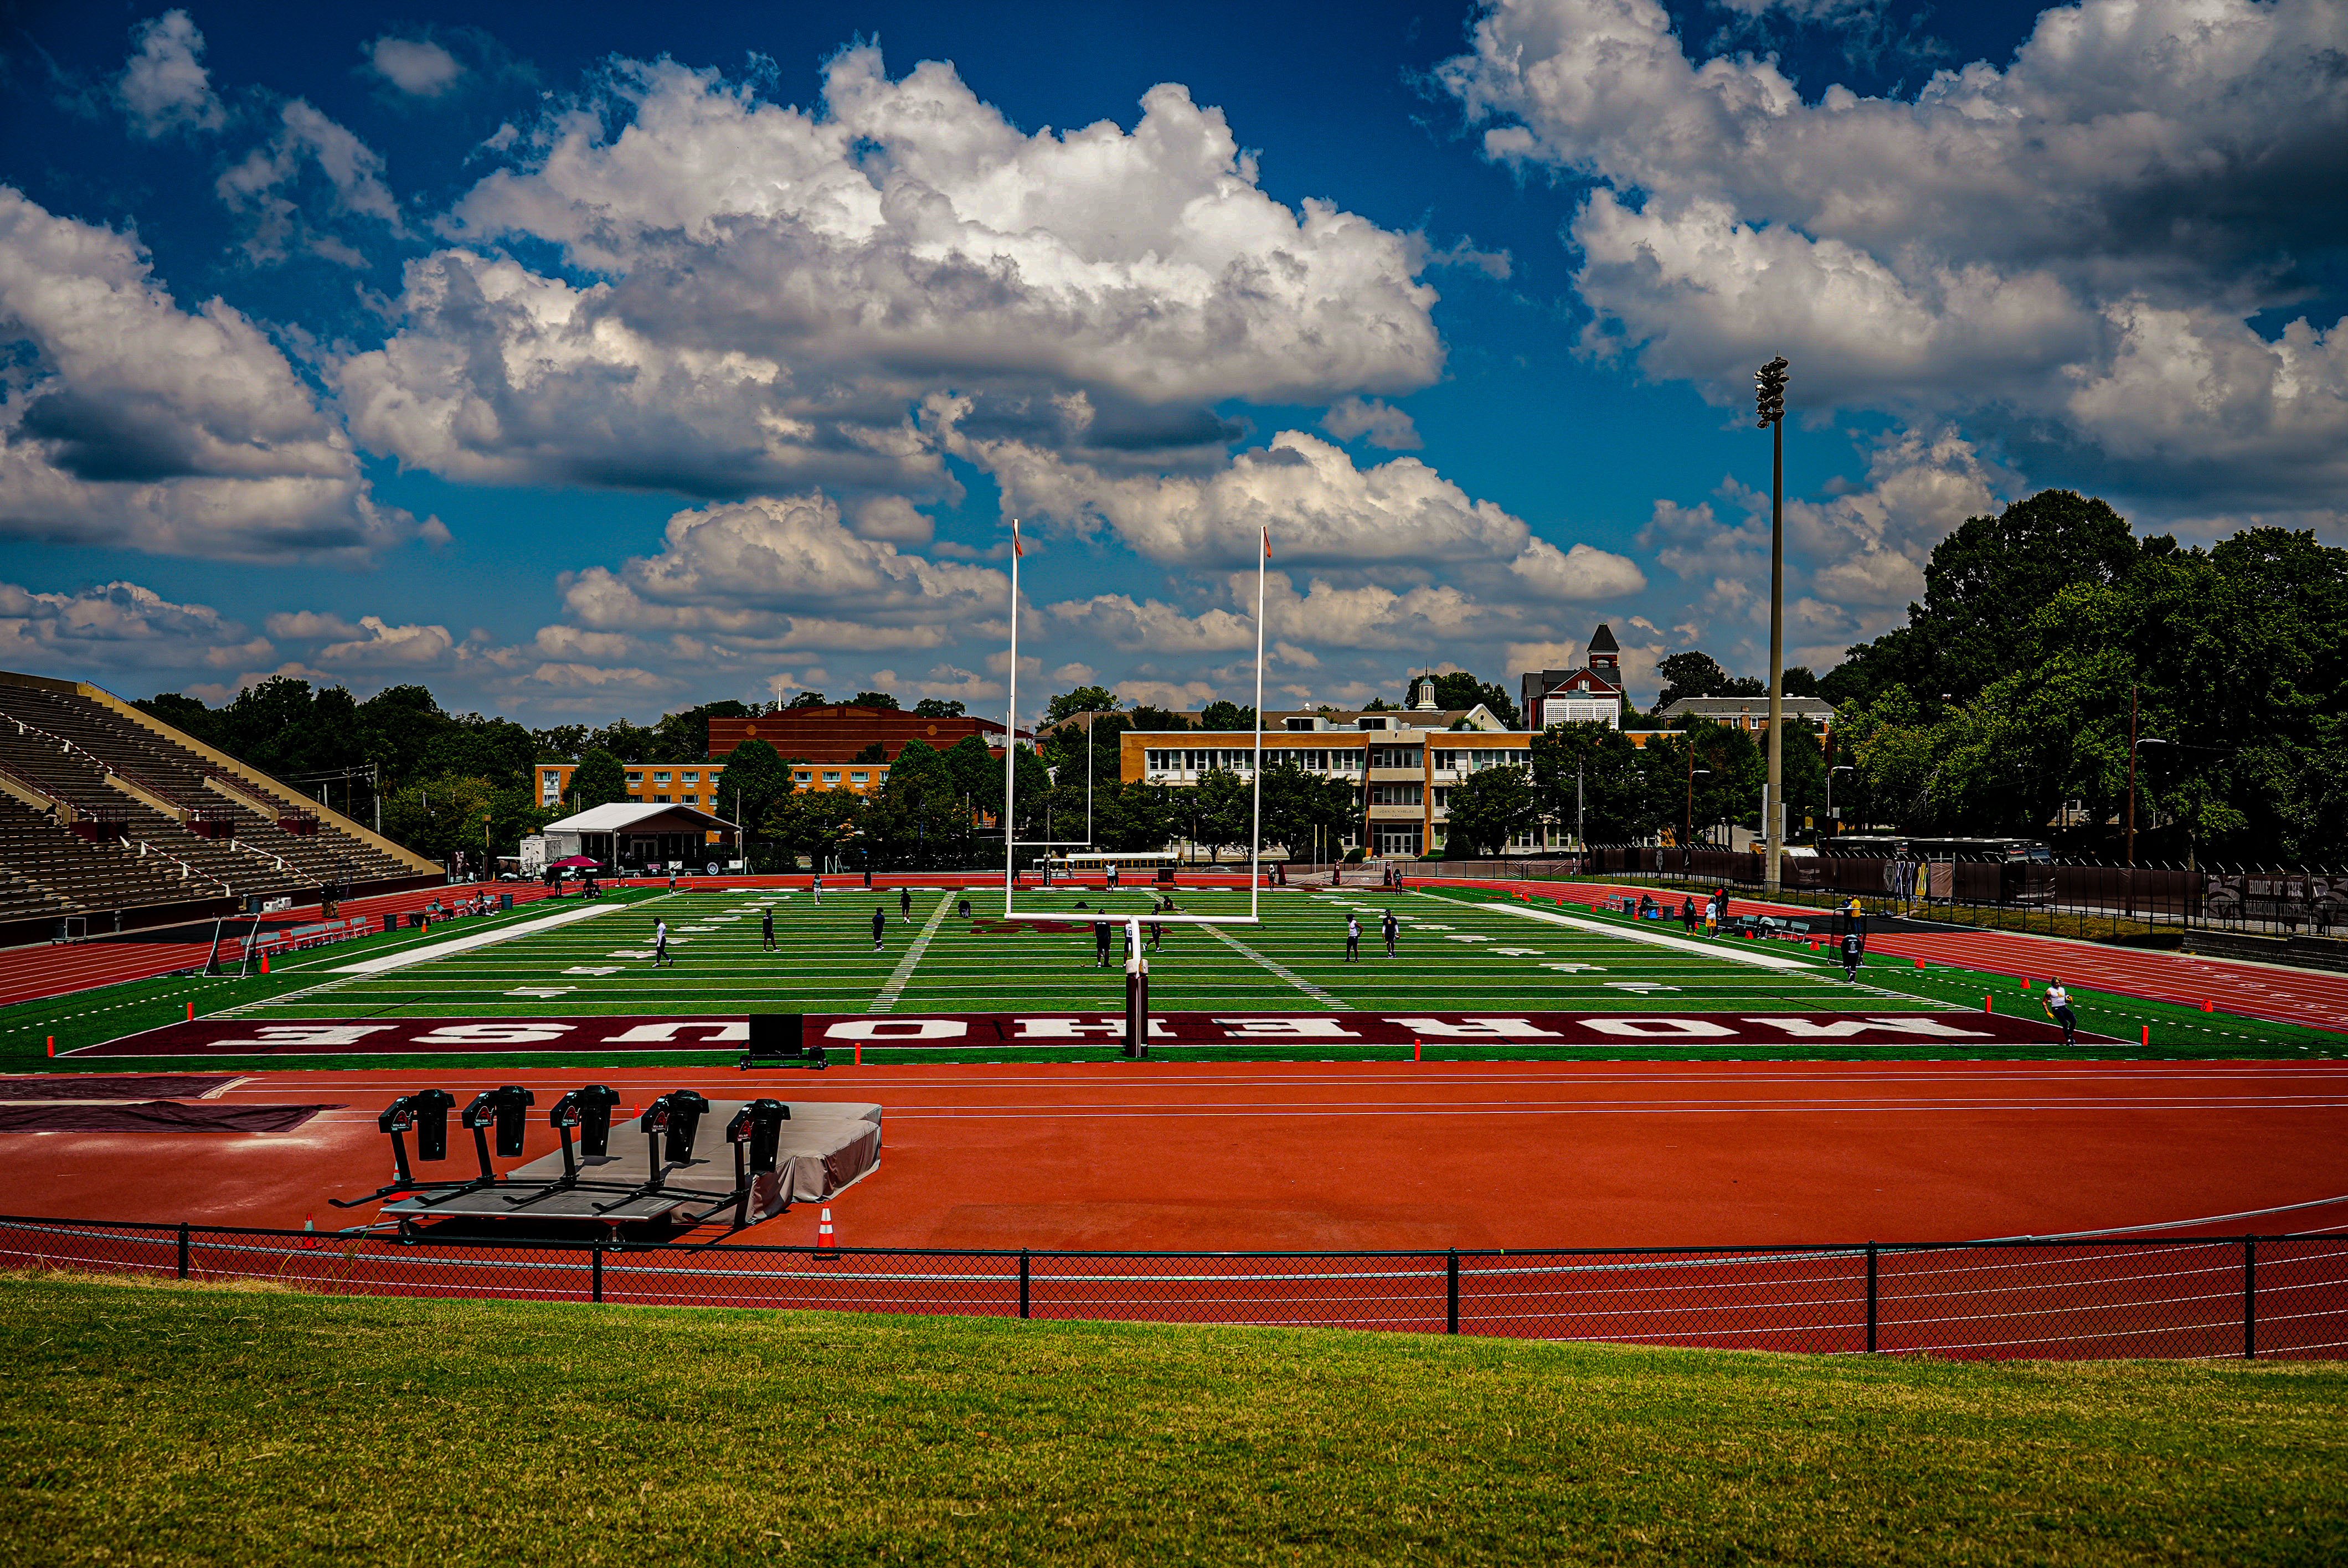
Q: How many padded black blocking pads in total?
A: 5